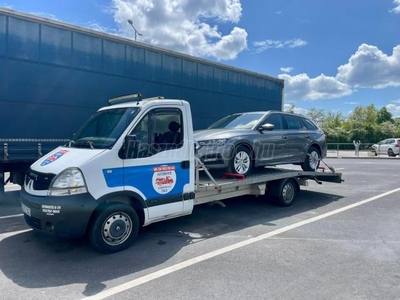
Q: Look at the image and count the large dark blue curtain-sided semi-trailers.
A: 1